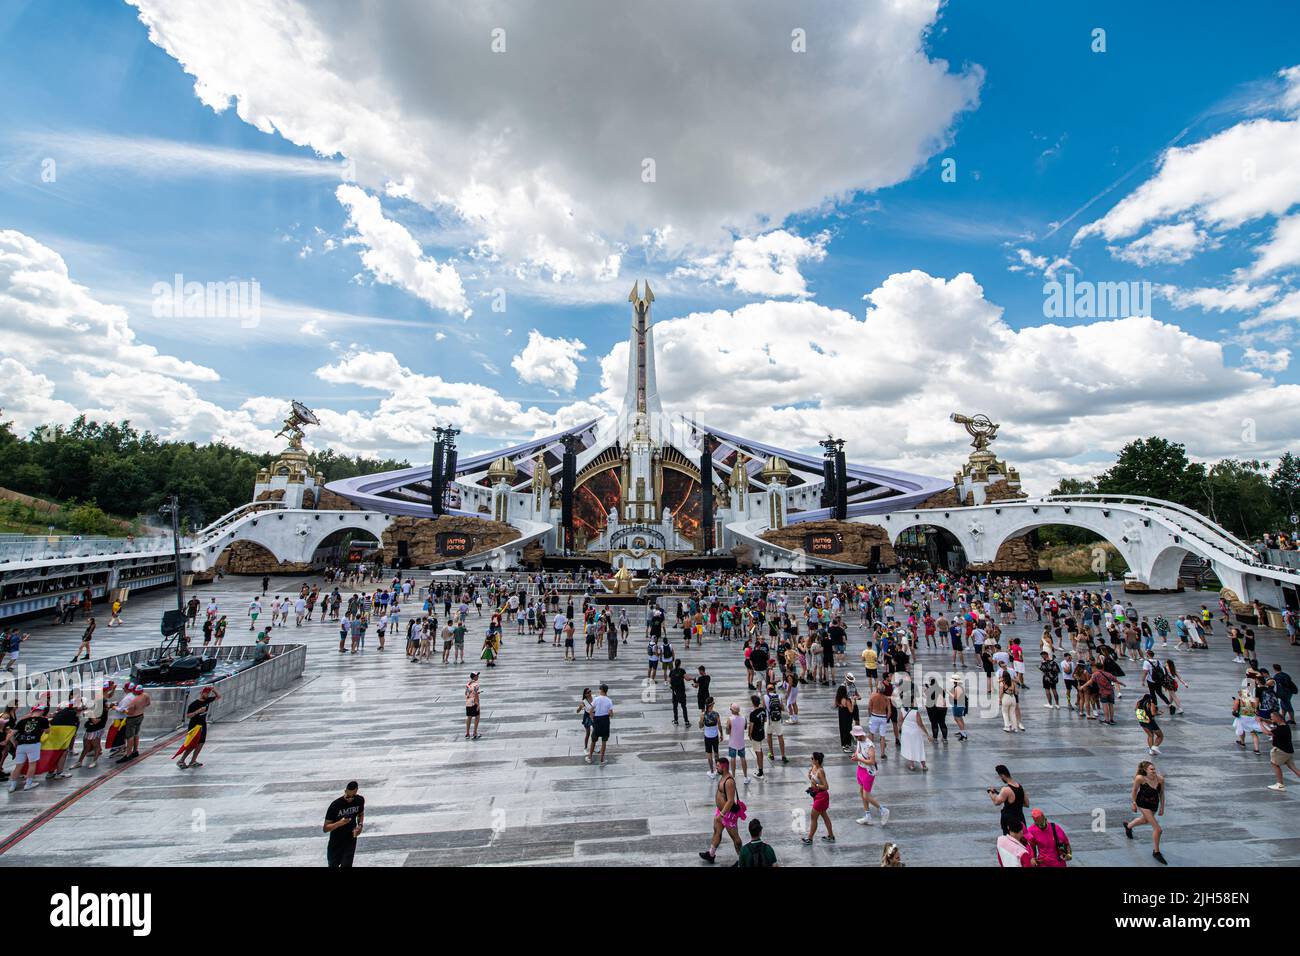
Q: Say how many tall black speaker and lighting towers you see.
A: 4